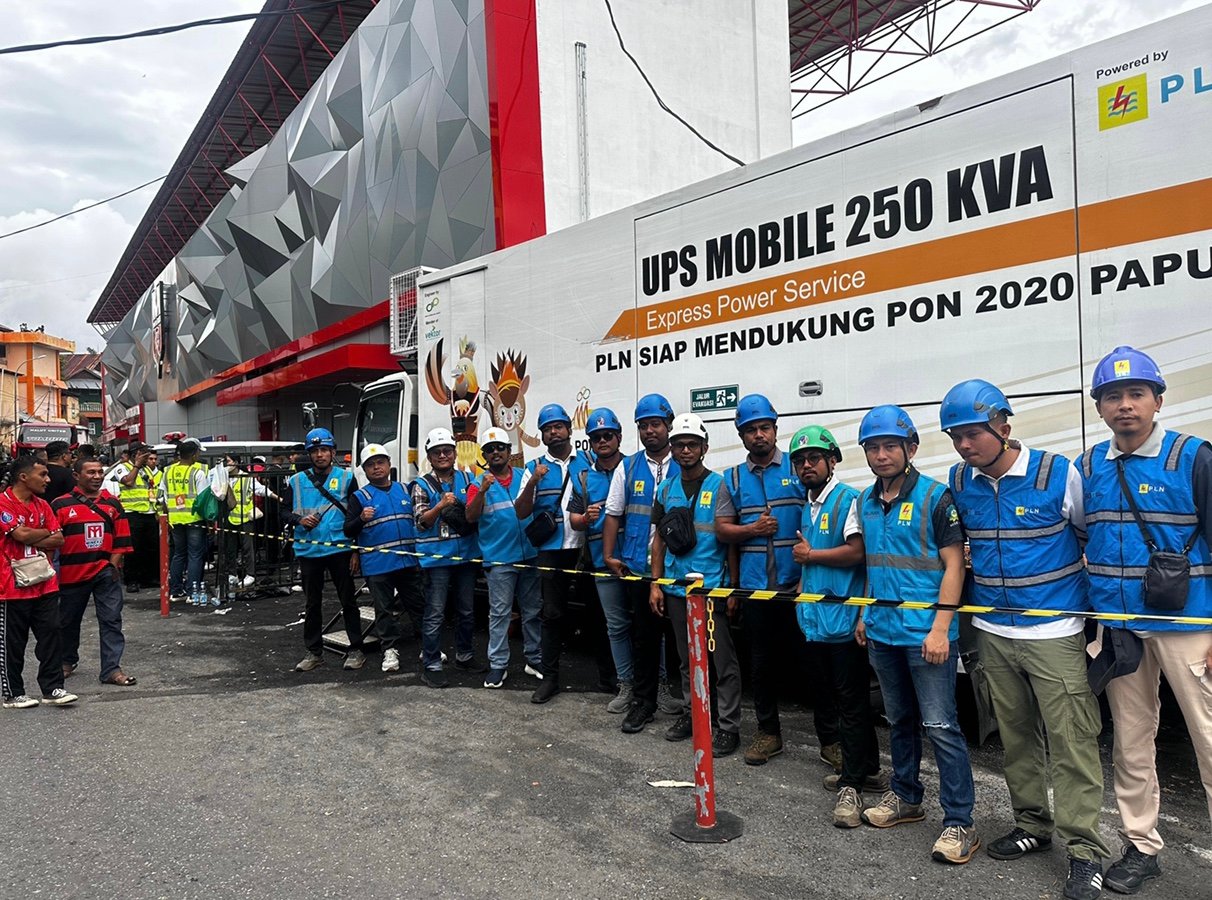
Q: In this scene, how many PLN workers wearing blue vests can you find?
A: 13